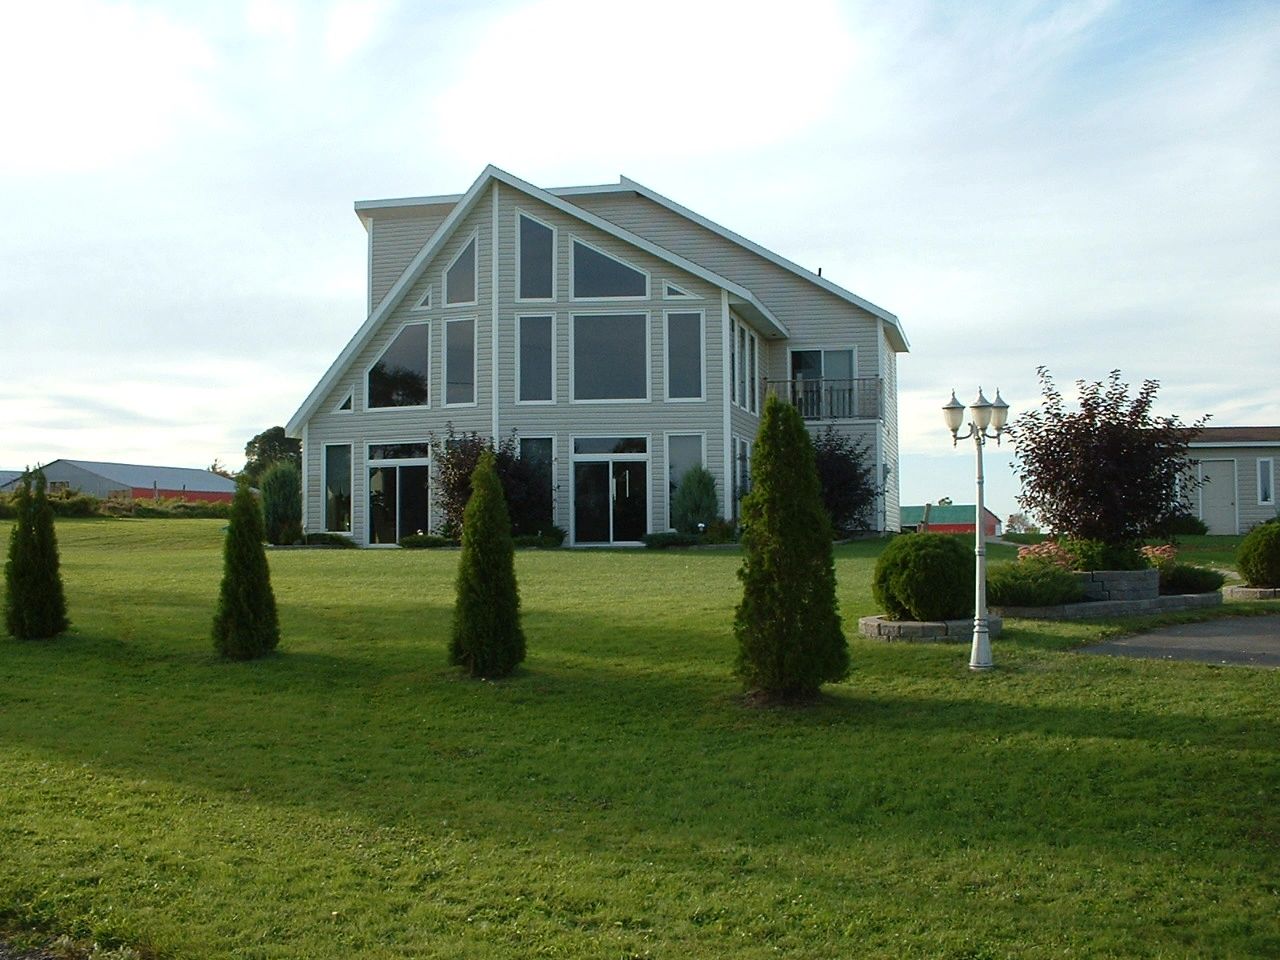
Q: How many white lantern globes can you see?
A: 3